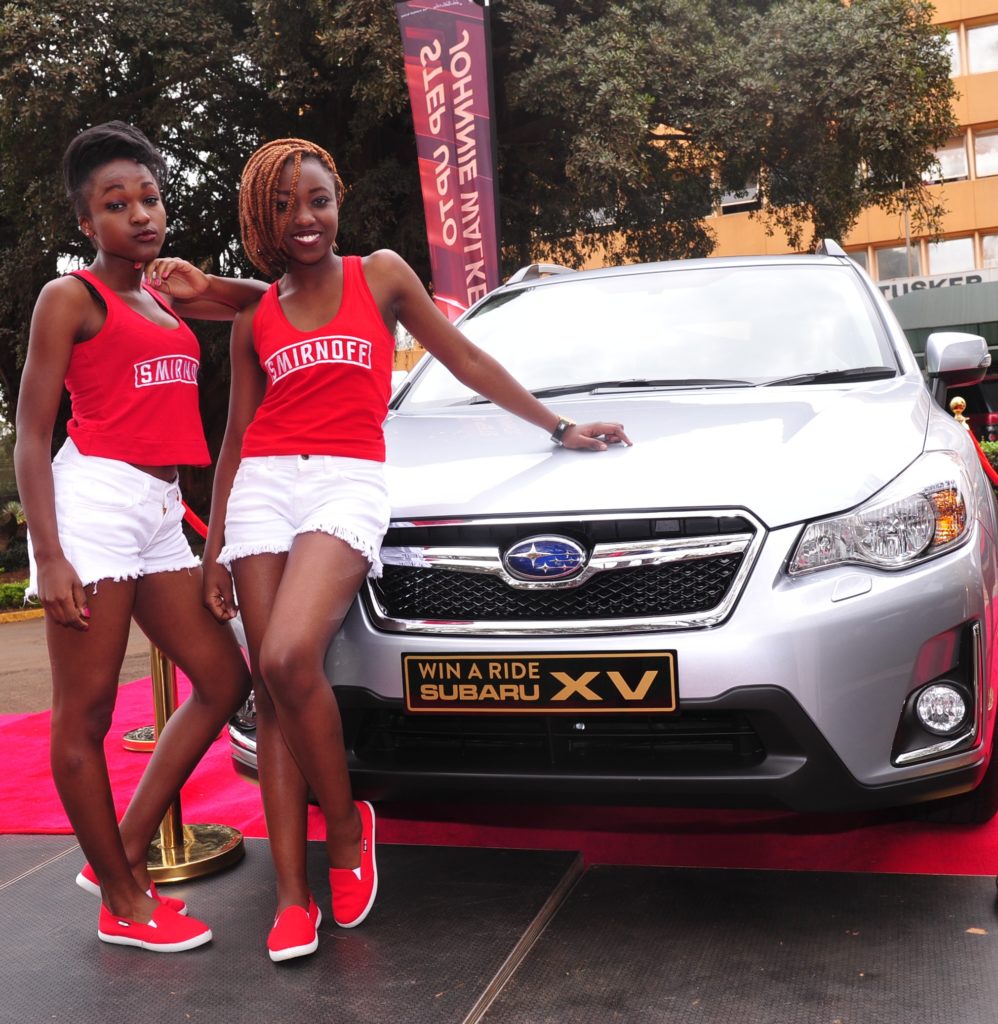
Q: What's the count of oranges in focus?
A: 0